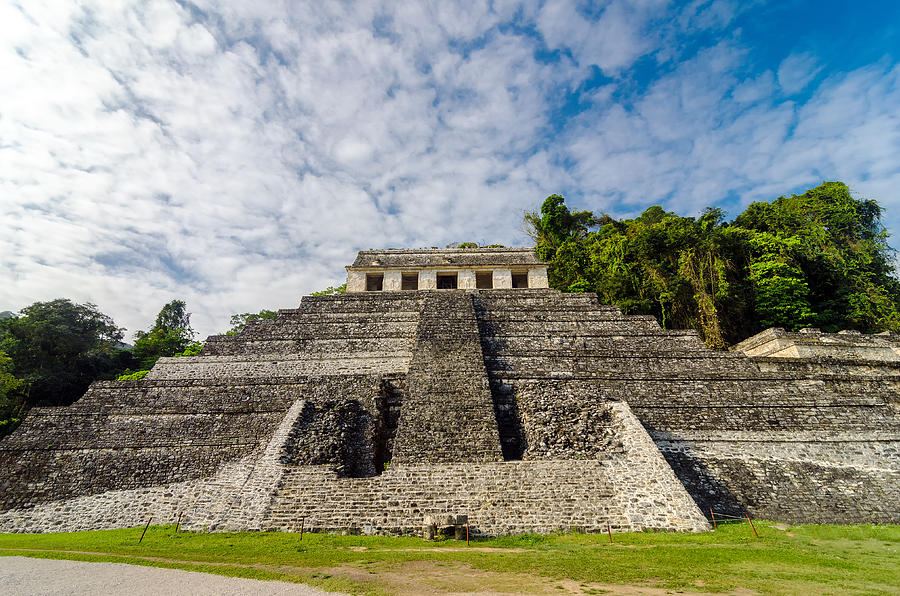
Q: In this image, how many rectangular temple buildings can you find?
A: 1